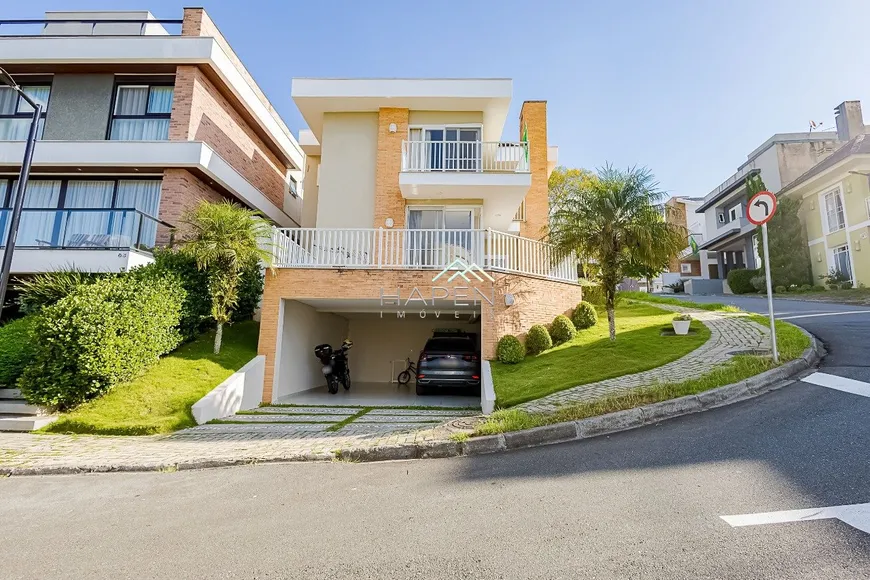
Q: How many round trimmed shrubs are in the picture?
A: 4